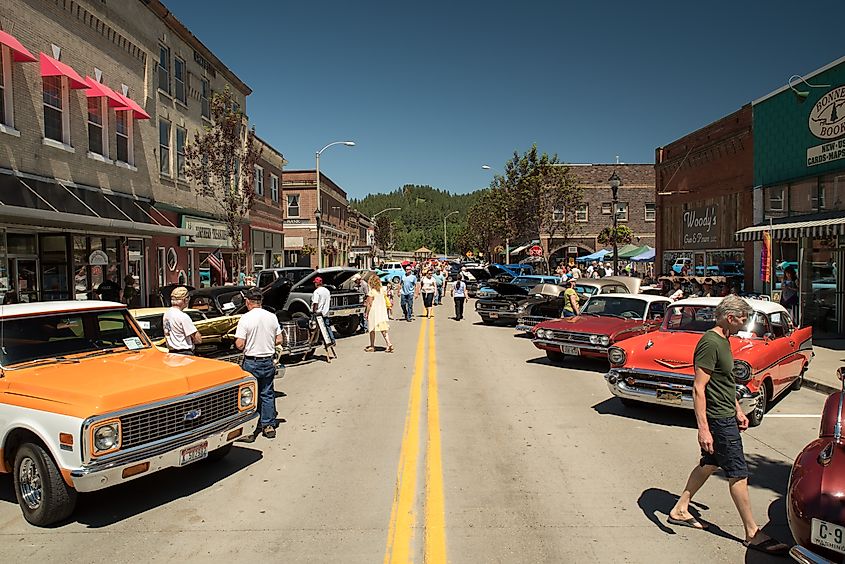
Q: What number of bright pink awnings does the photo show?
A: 4